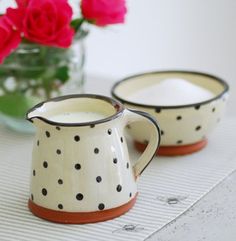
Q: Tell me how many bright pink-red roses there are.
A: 3